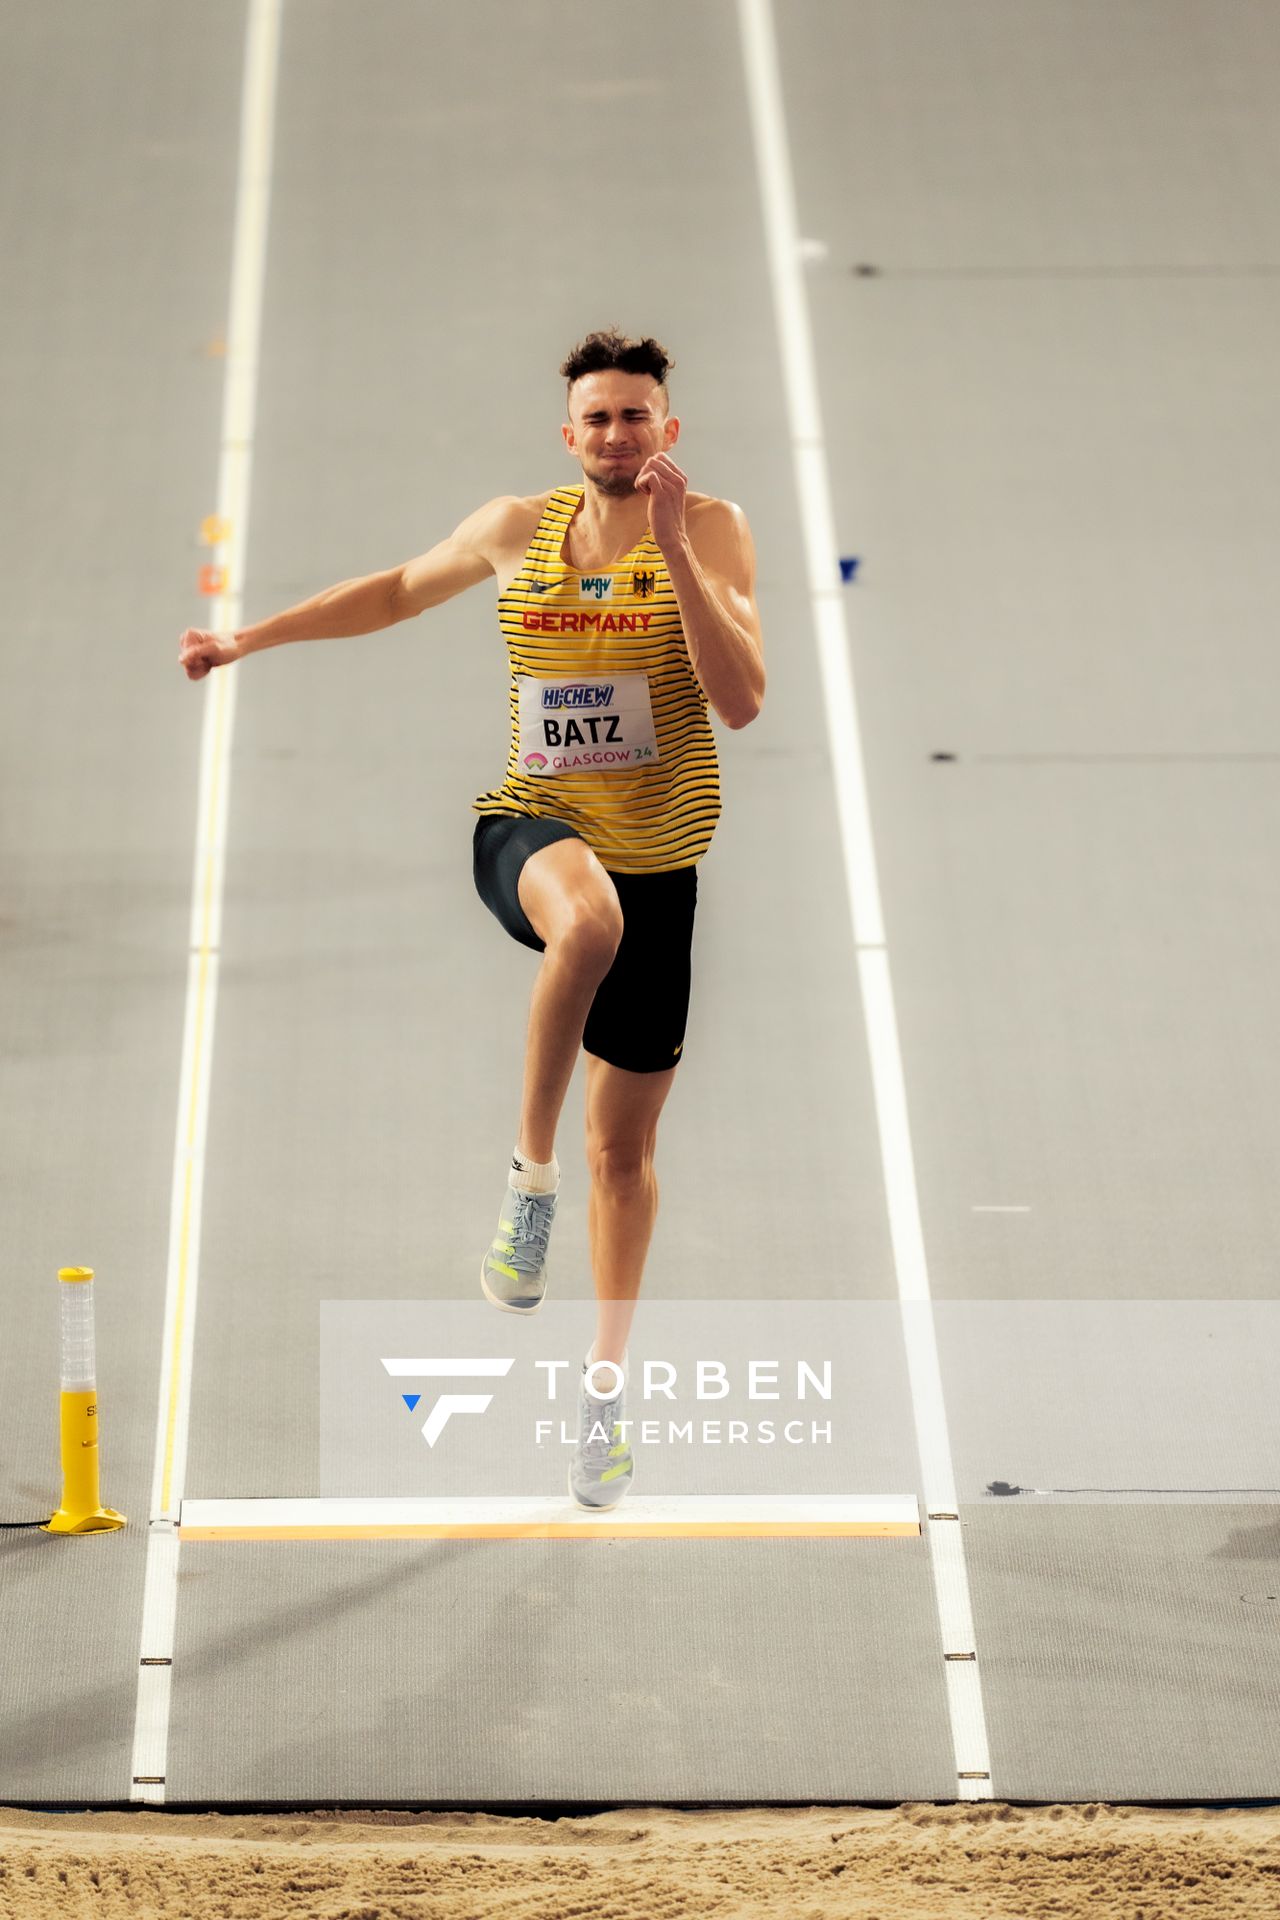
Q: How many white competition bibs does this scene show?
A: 1